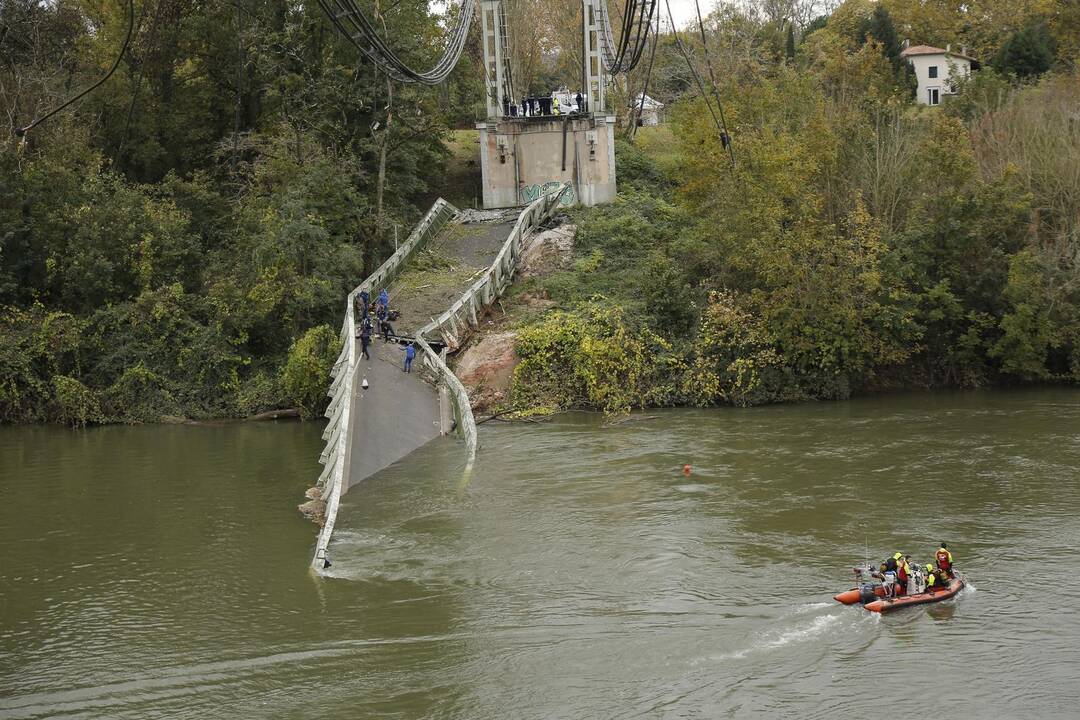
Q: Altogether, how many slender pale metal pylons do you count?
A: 2